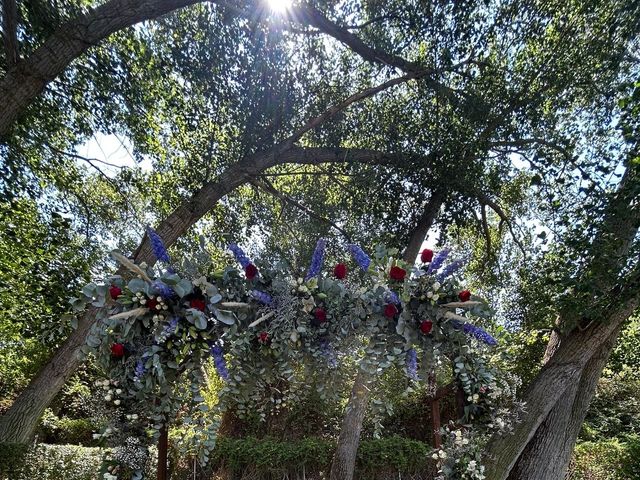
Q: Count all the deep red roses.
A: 13